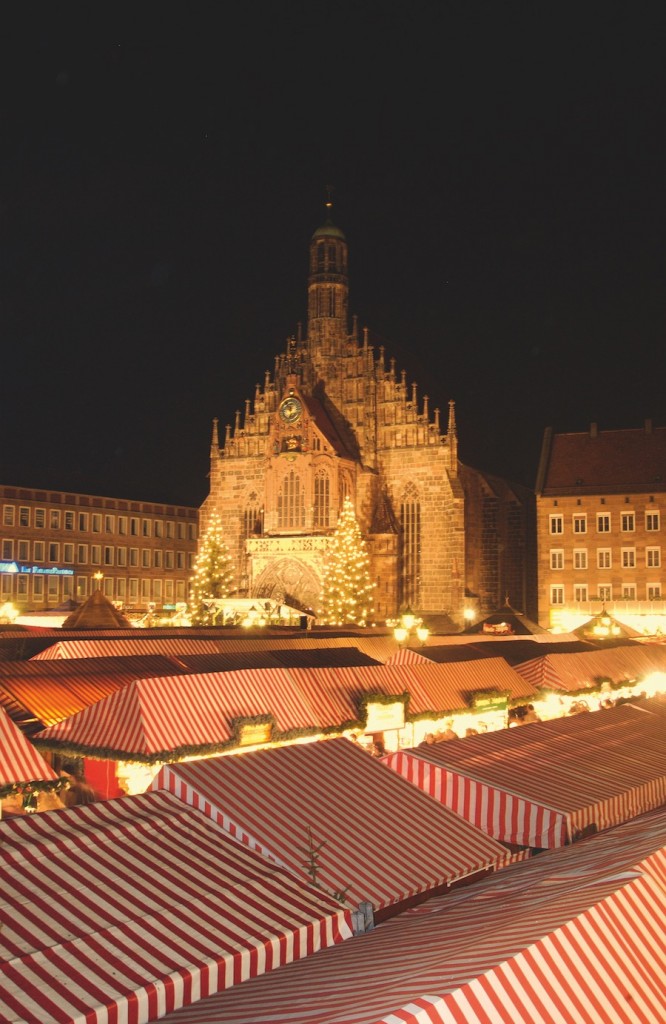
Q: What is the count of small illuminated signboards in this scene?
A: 3